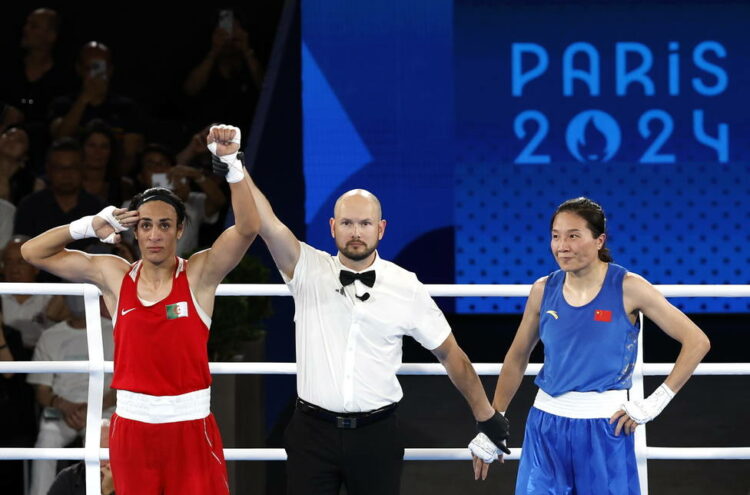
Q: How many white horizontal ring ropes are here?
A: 3